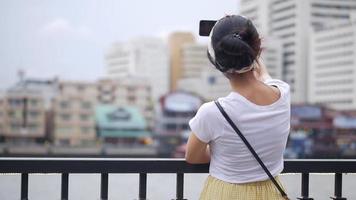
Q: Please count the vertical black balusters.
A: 7